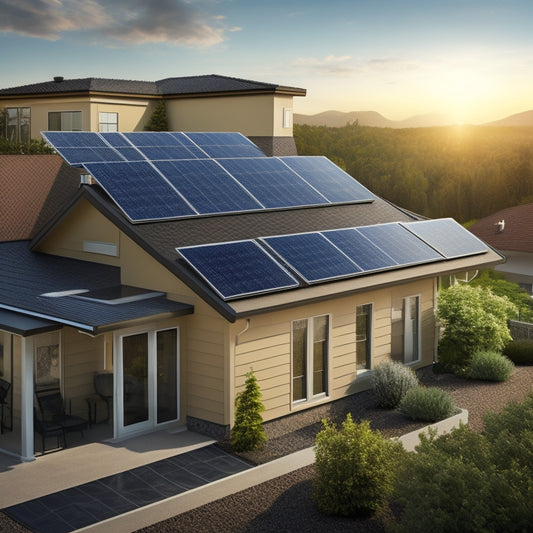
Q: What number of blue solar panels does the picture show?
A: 13